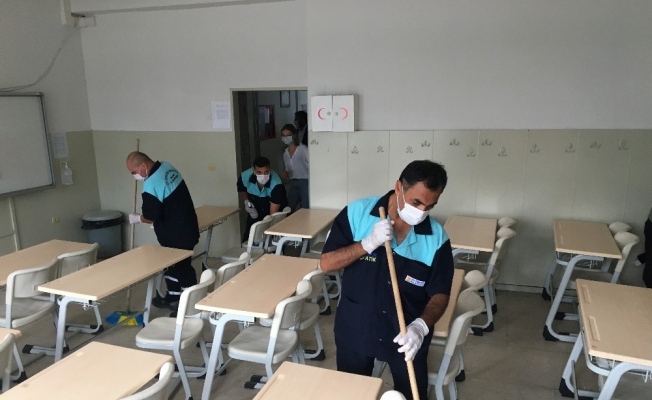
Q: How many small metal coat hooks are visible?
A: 13